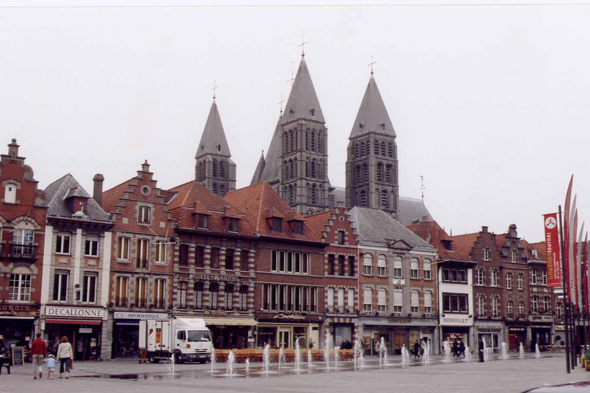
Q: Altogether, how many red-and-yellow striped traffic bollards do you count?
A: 0